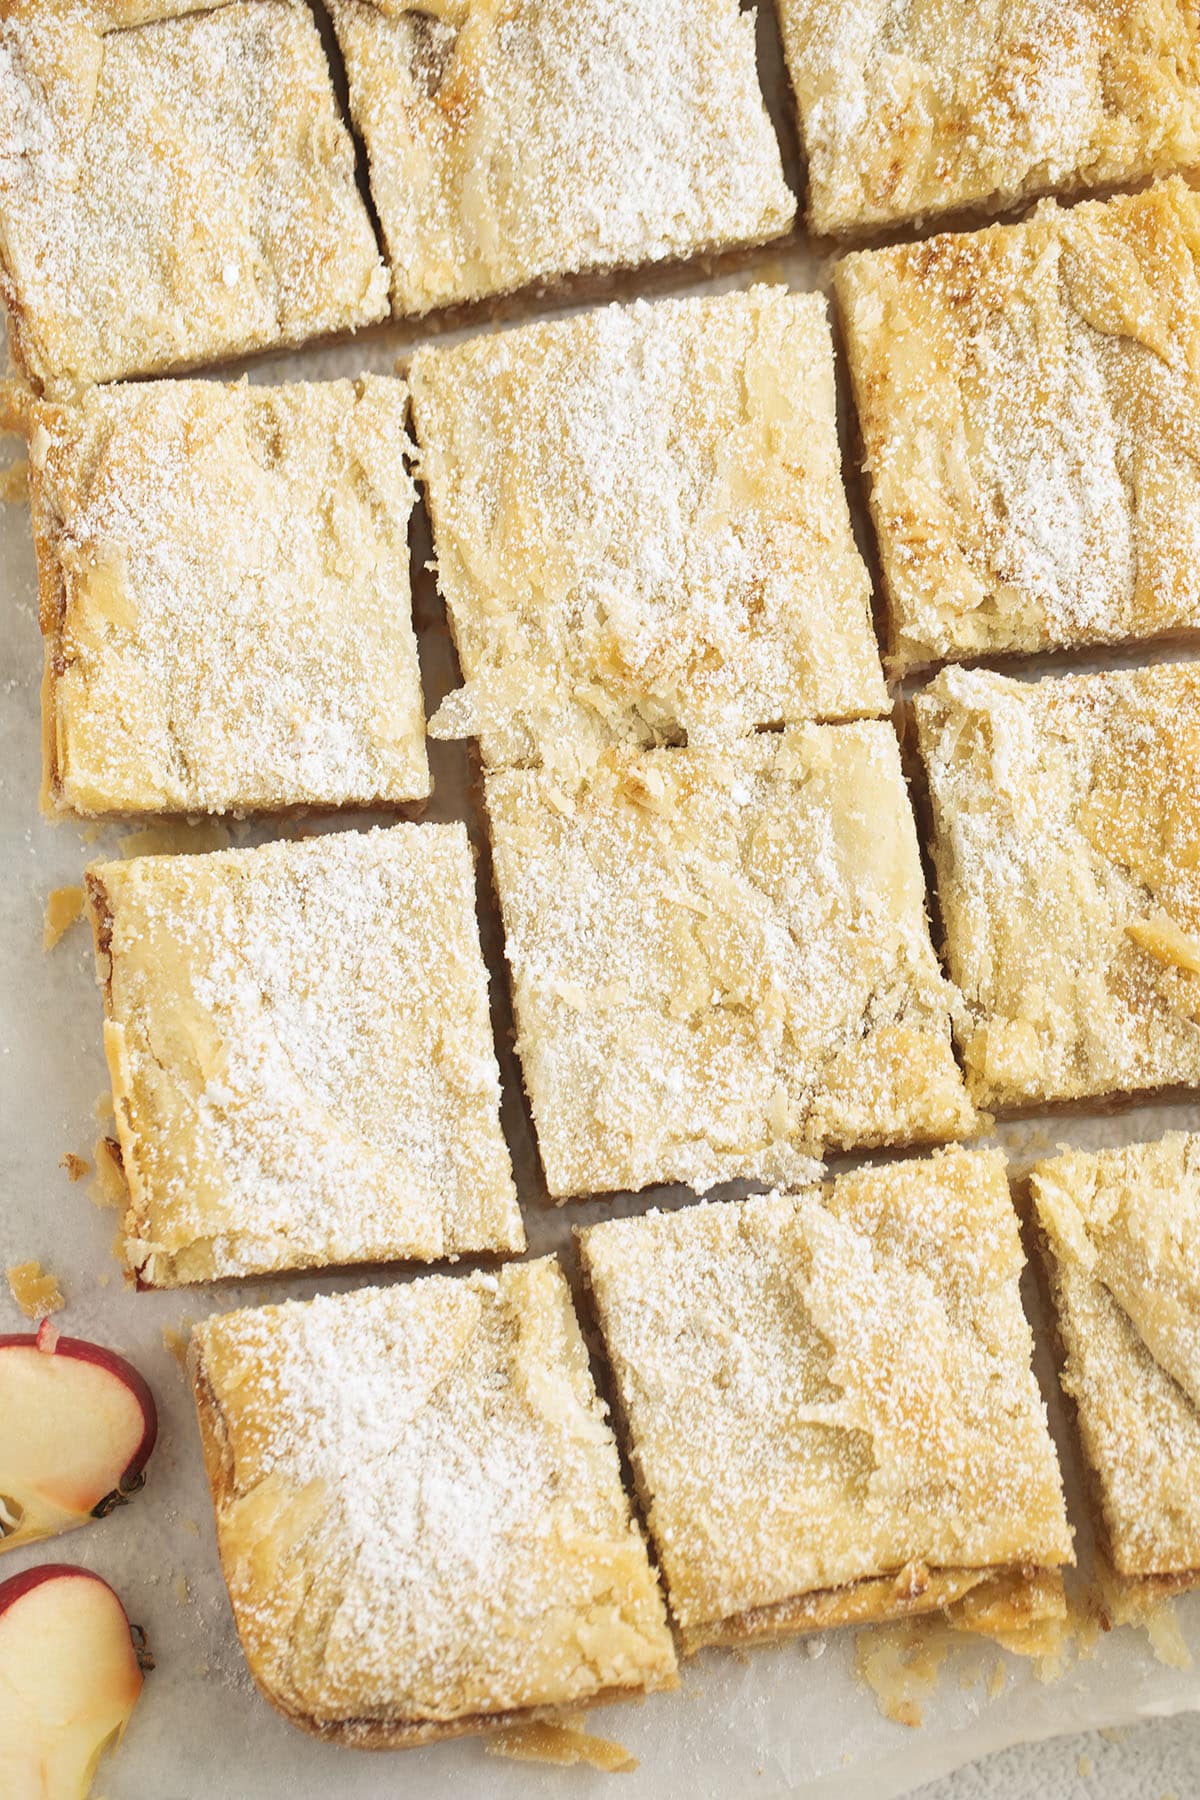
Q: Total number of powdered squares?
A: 12